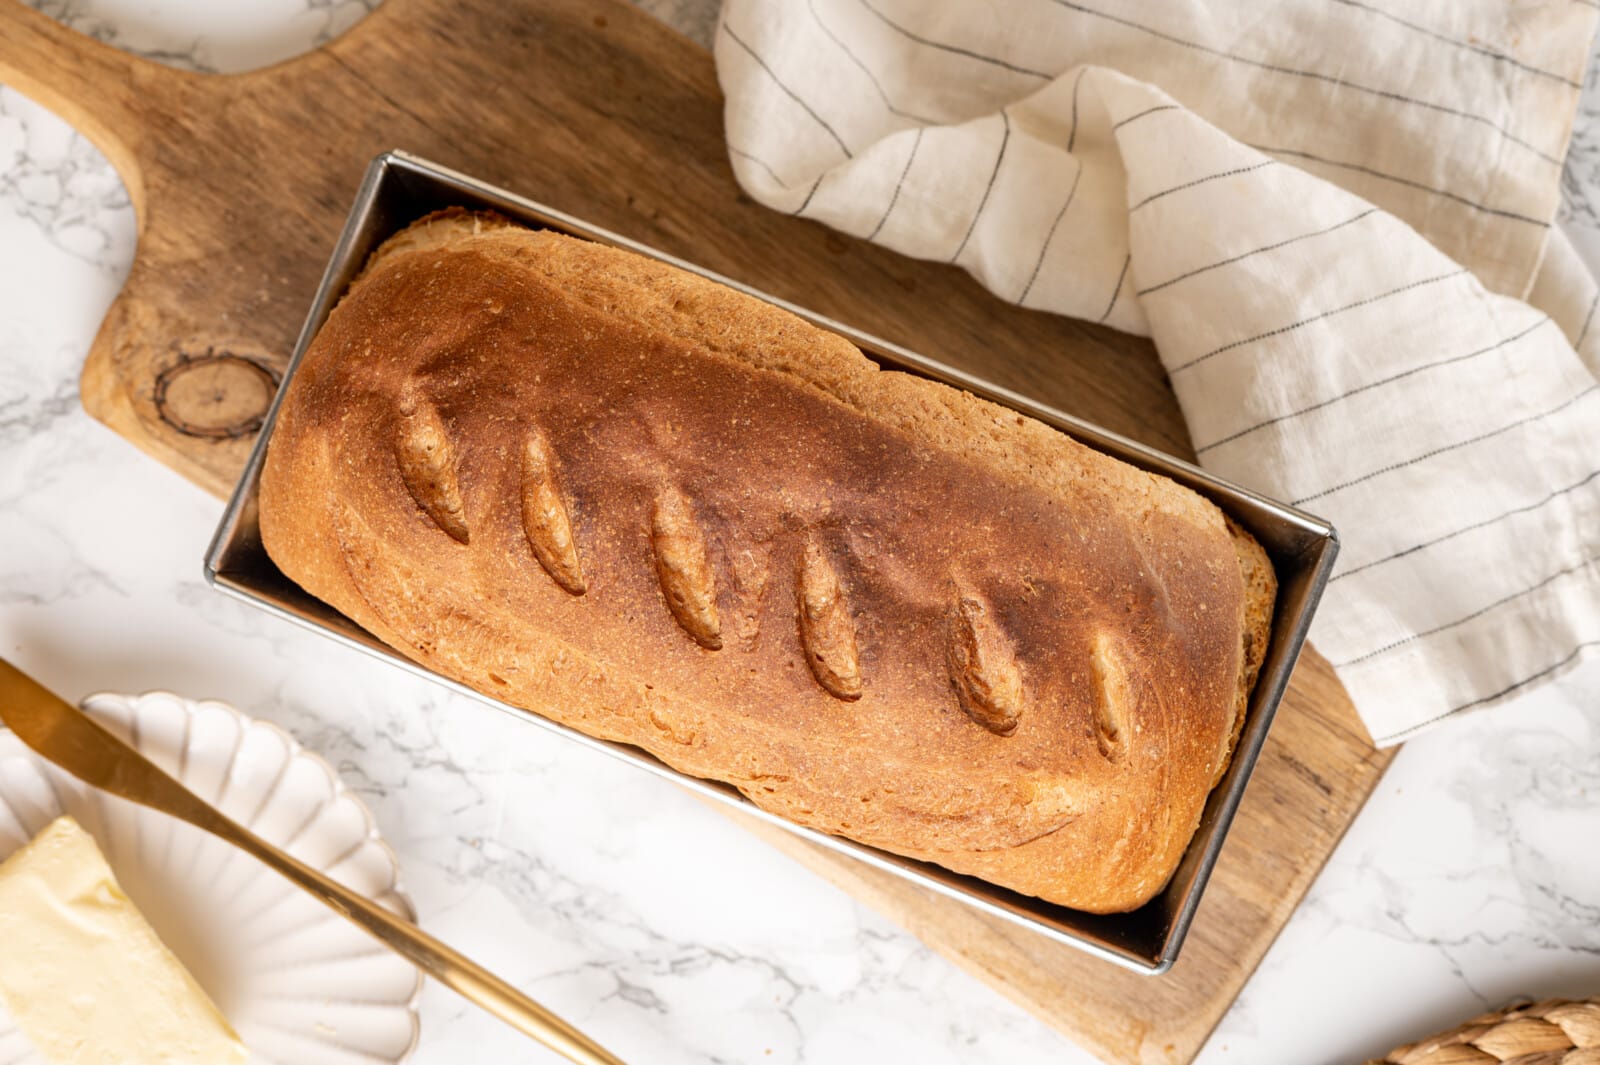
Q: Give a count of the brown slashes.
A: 6